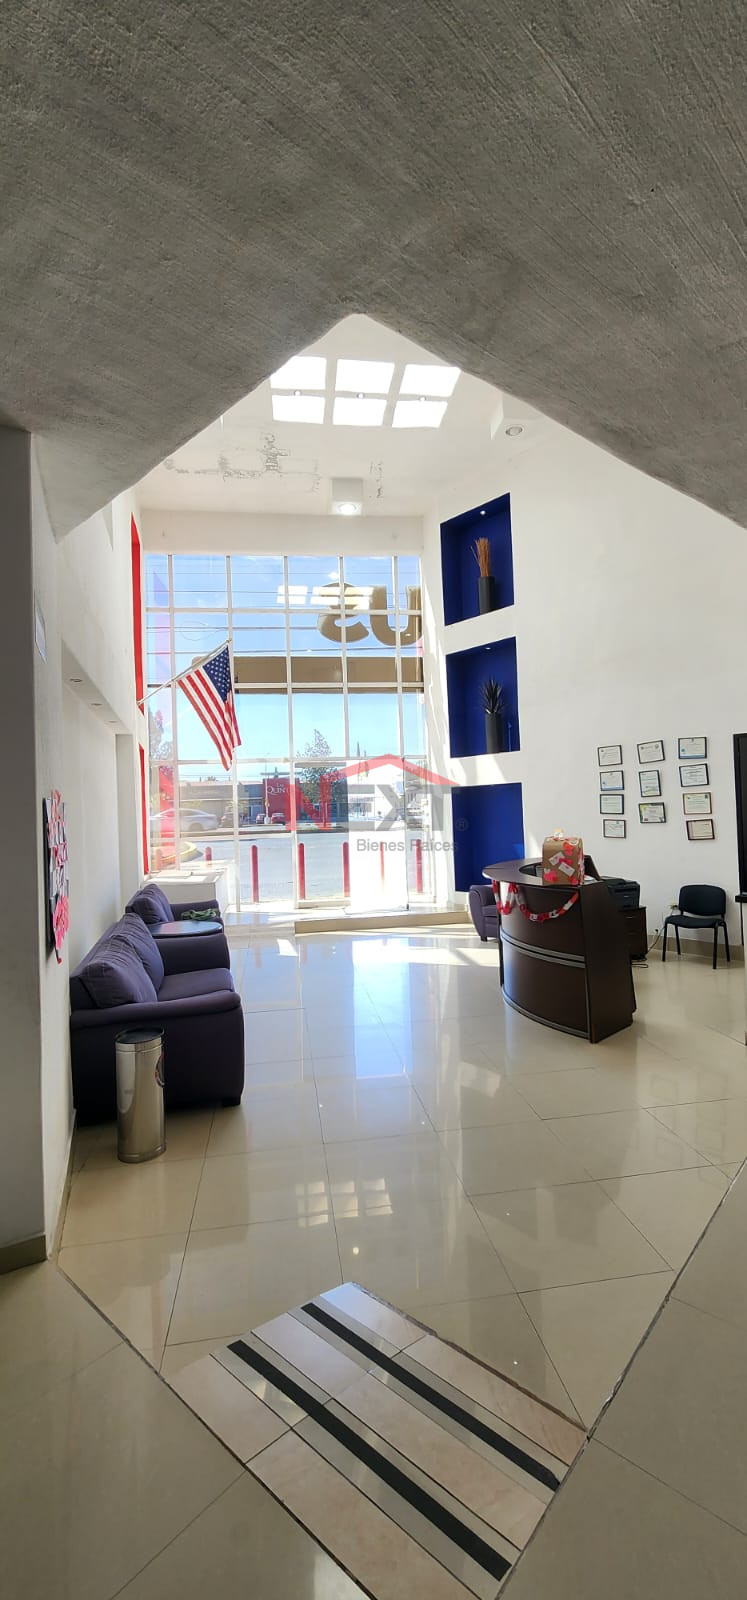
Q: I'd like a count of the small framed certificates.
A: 11